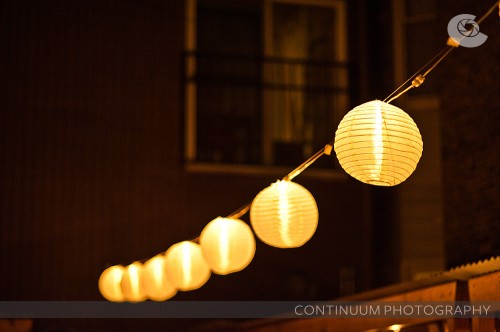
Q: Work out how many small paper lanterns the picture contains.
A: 7